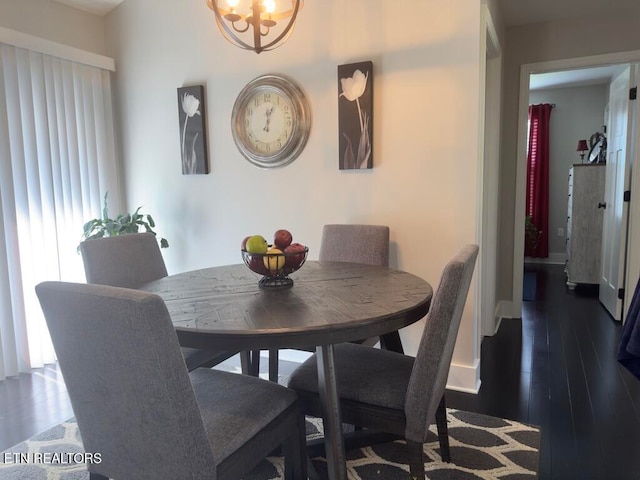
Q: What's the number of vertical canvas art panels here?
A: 2